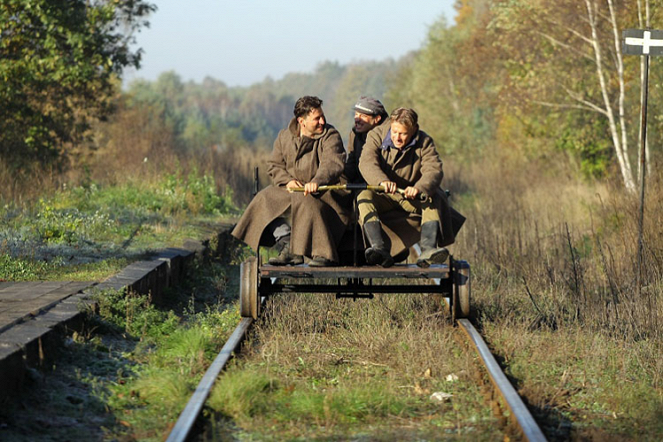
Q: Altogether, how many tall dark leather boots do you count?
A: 2